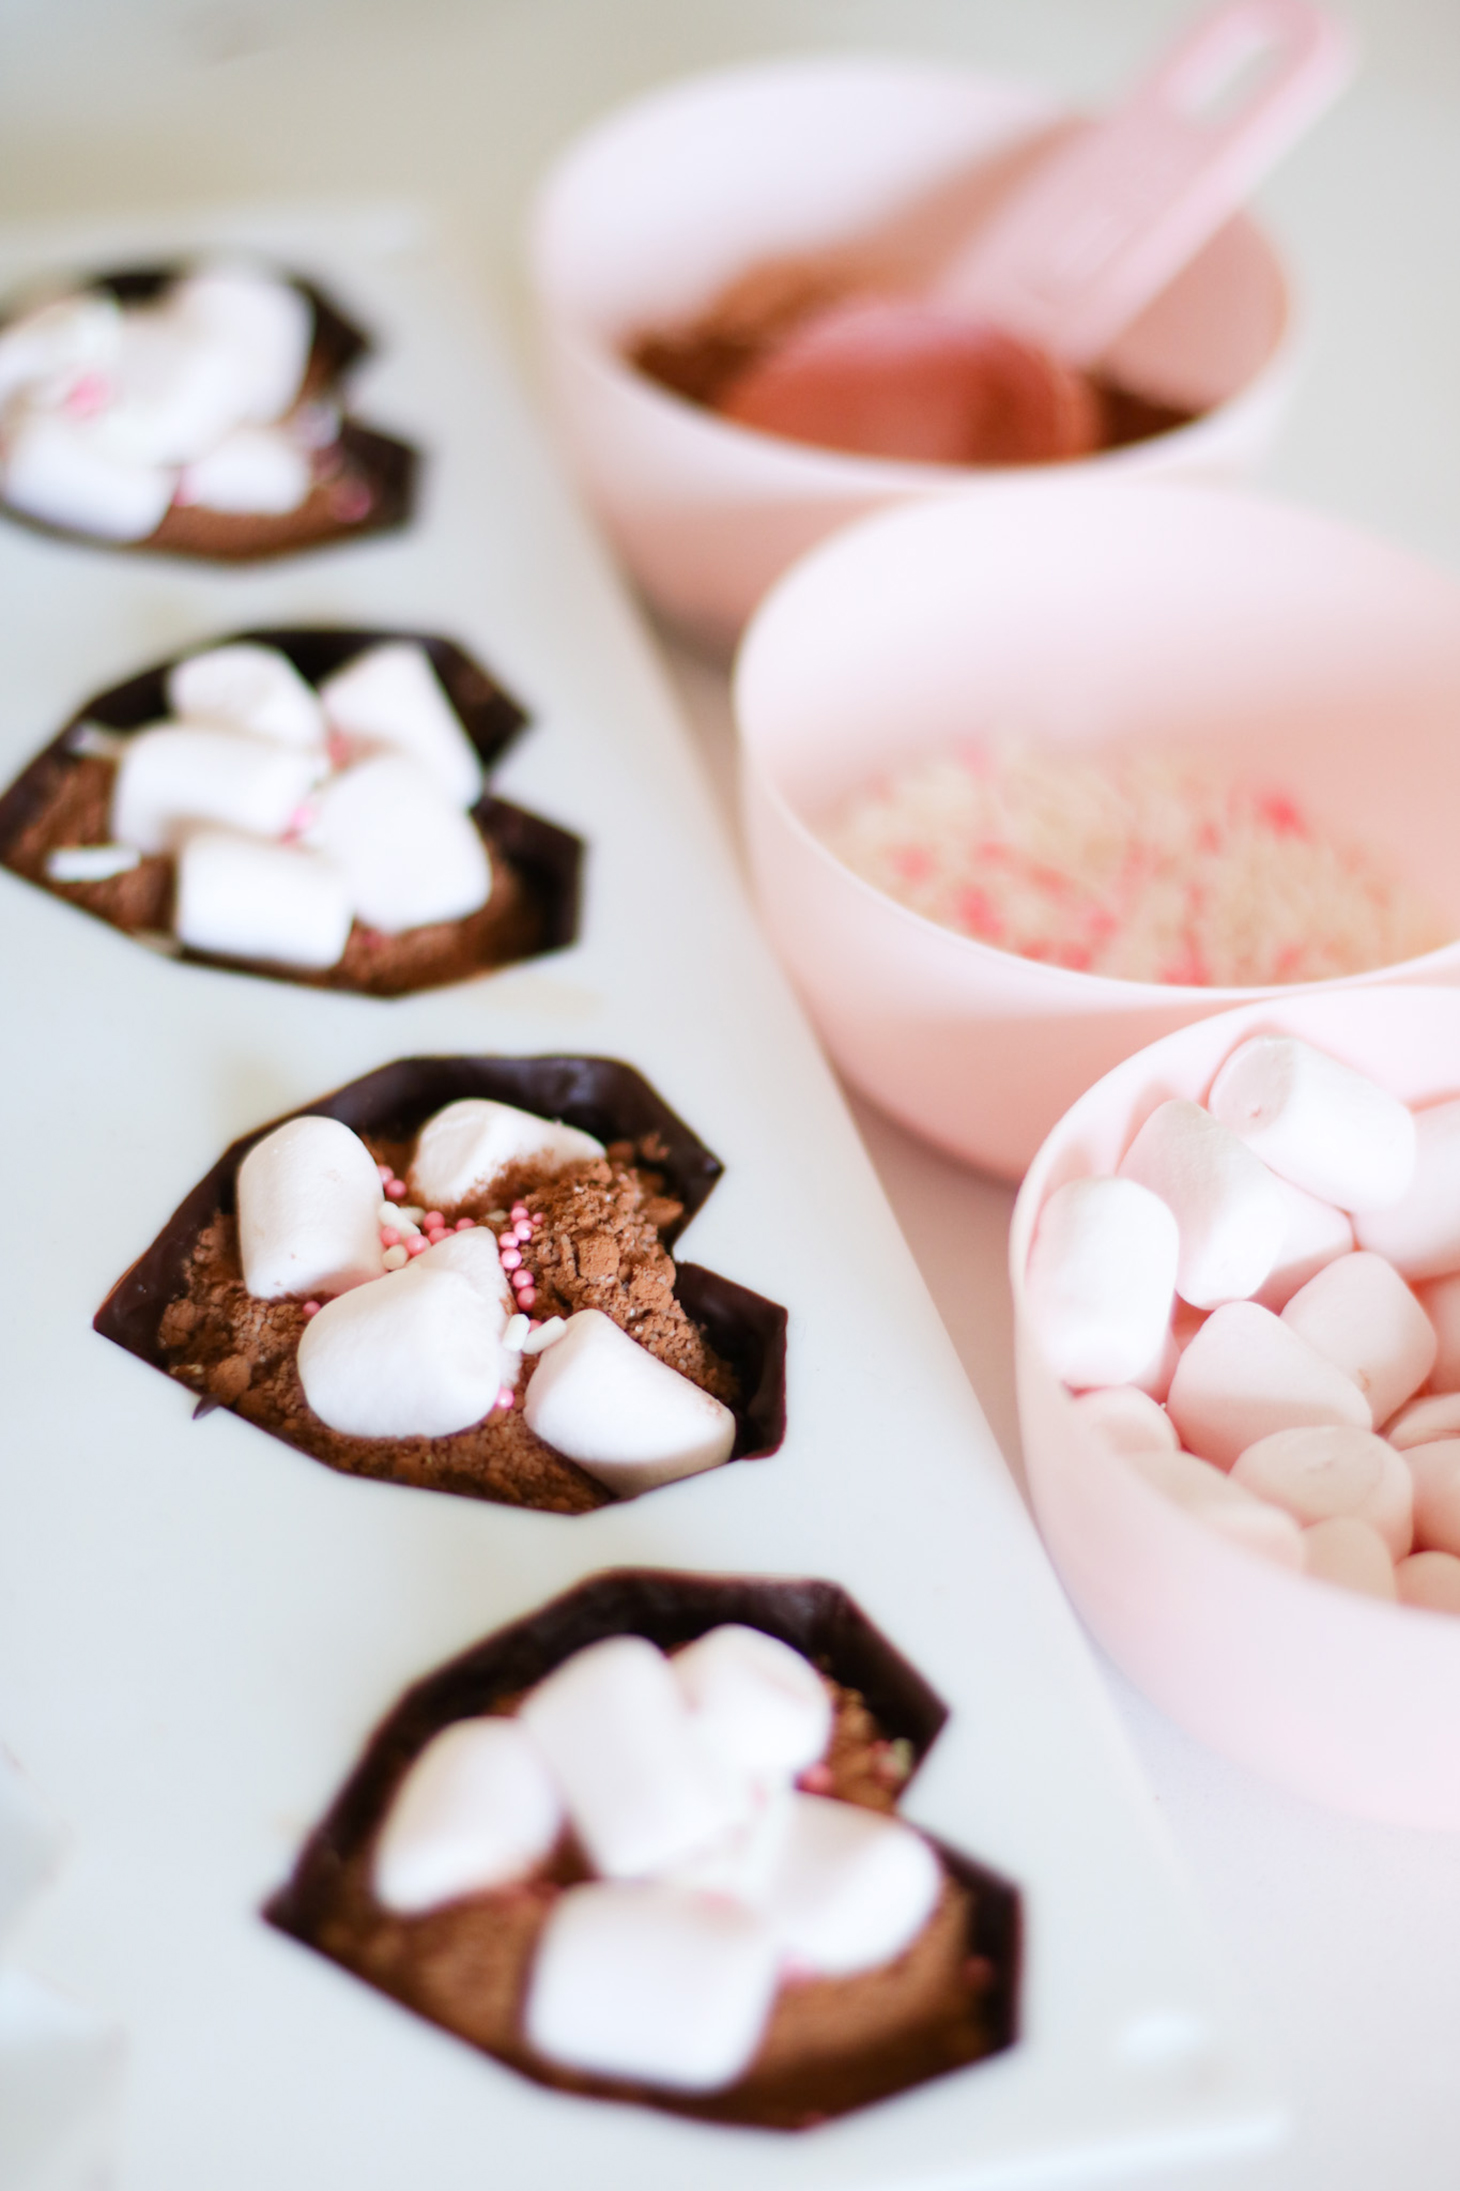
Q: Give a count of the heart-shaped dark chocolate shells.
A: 4